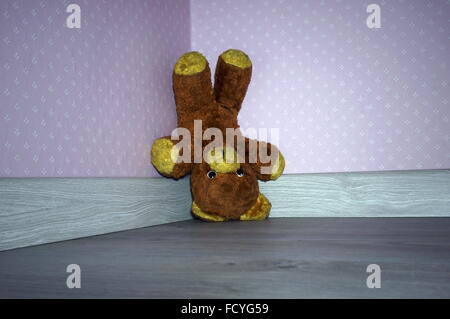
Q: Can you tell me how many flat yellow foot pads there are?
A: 2